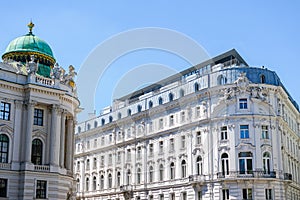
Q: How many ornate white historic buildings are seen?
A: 2